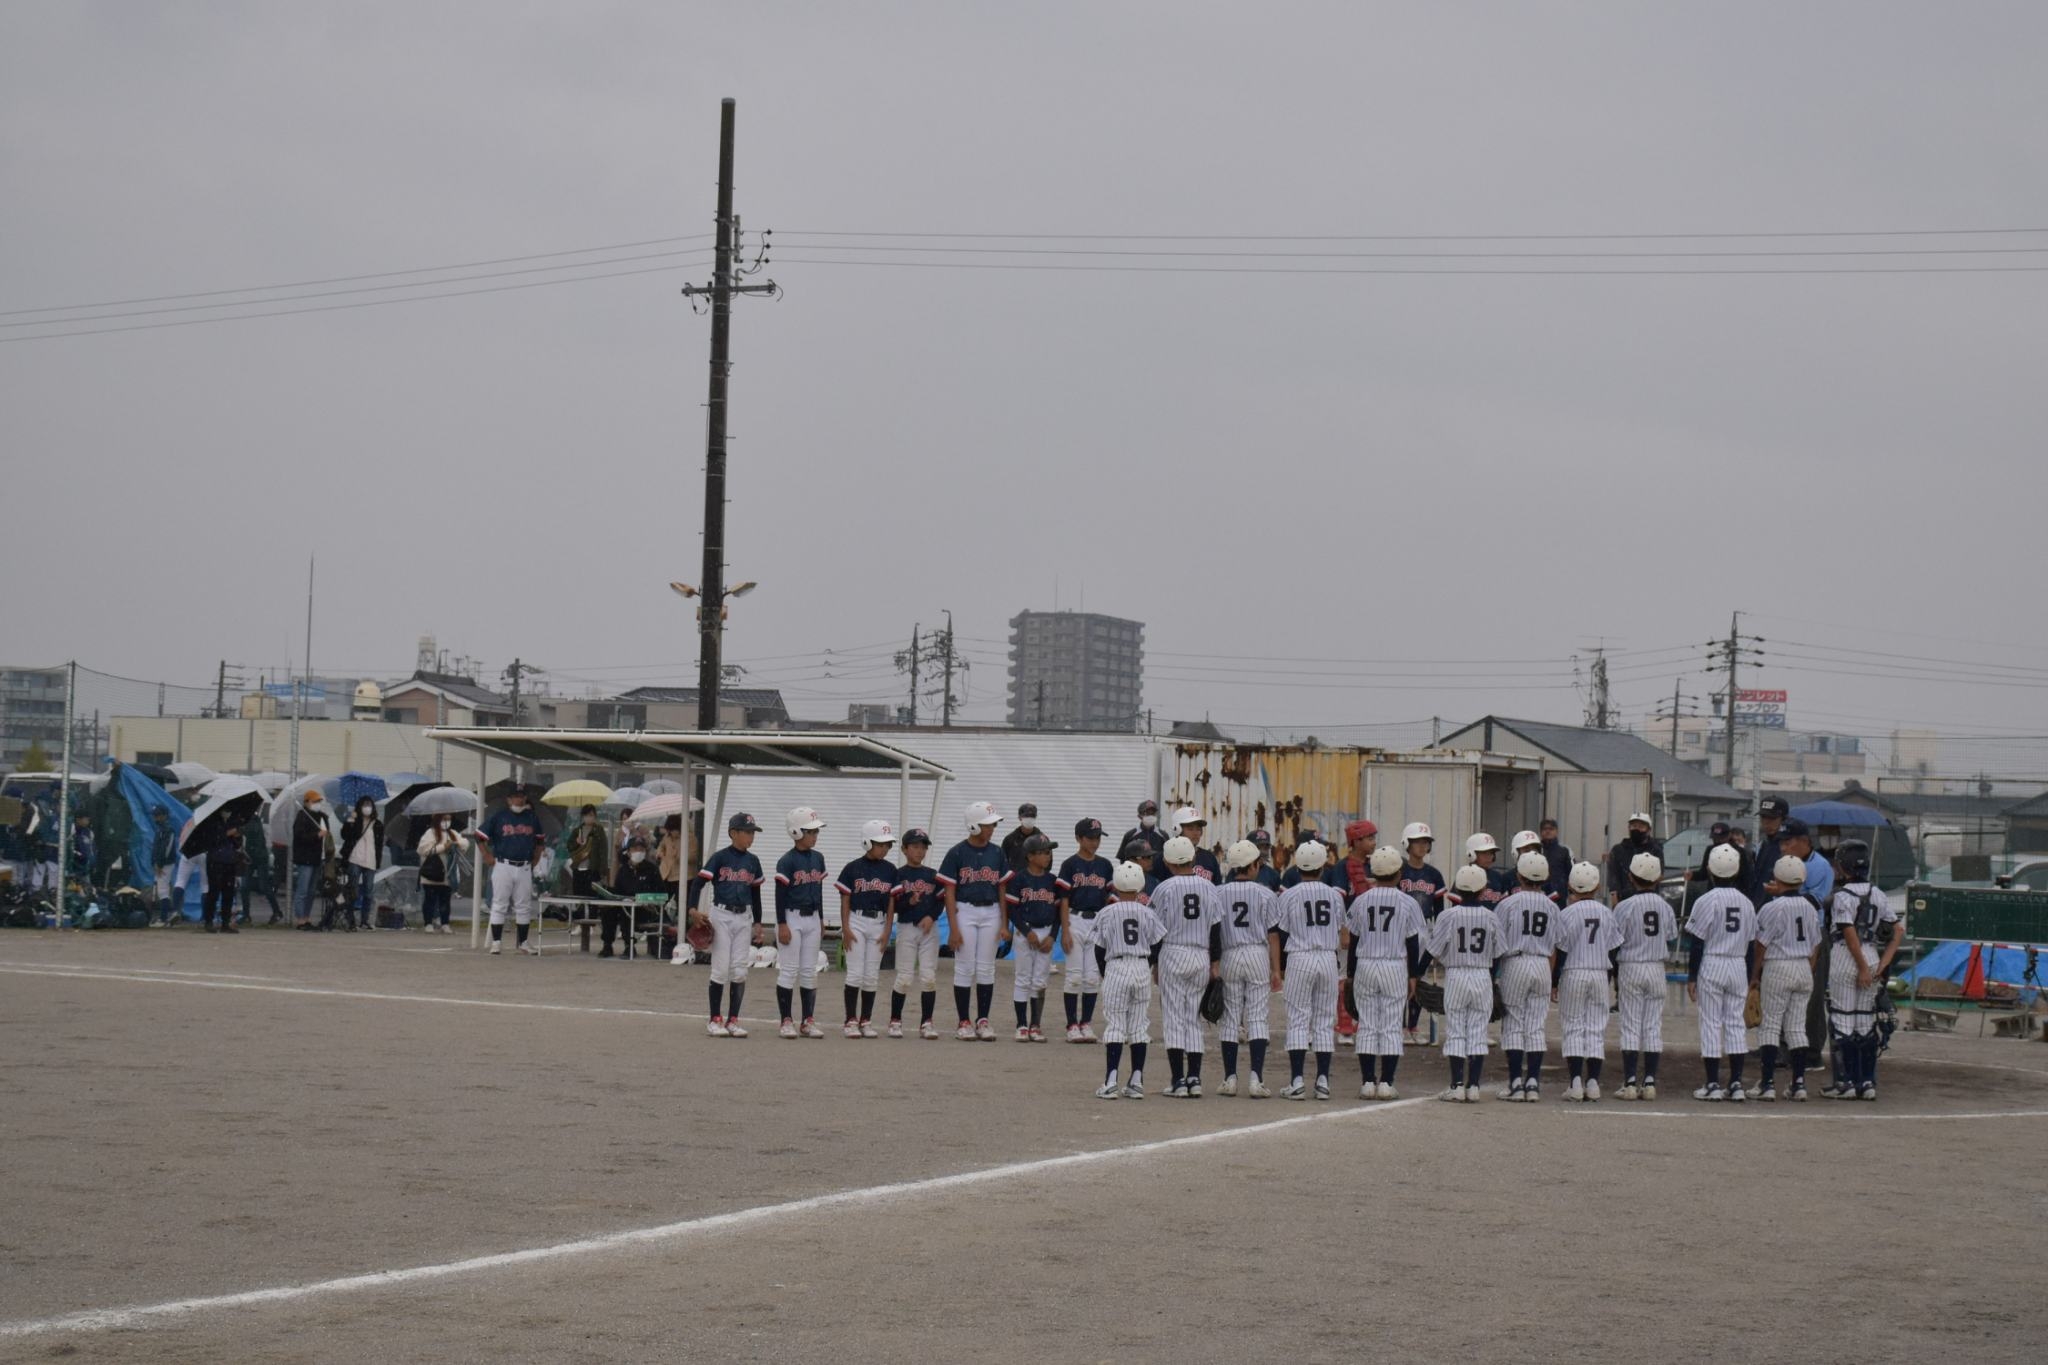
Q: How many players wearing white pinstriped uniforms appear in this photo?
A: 12